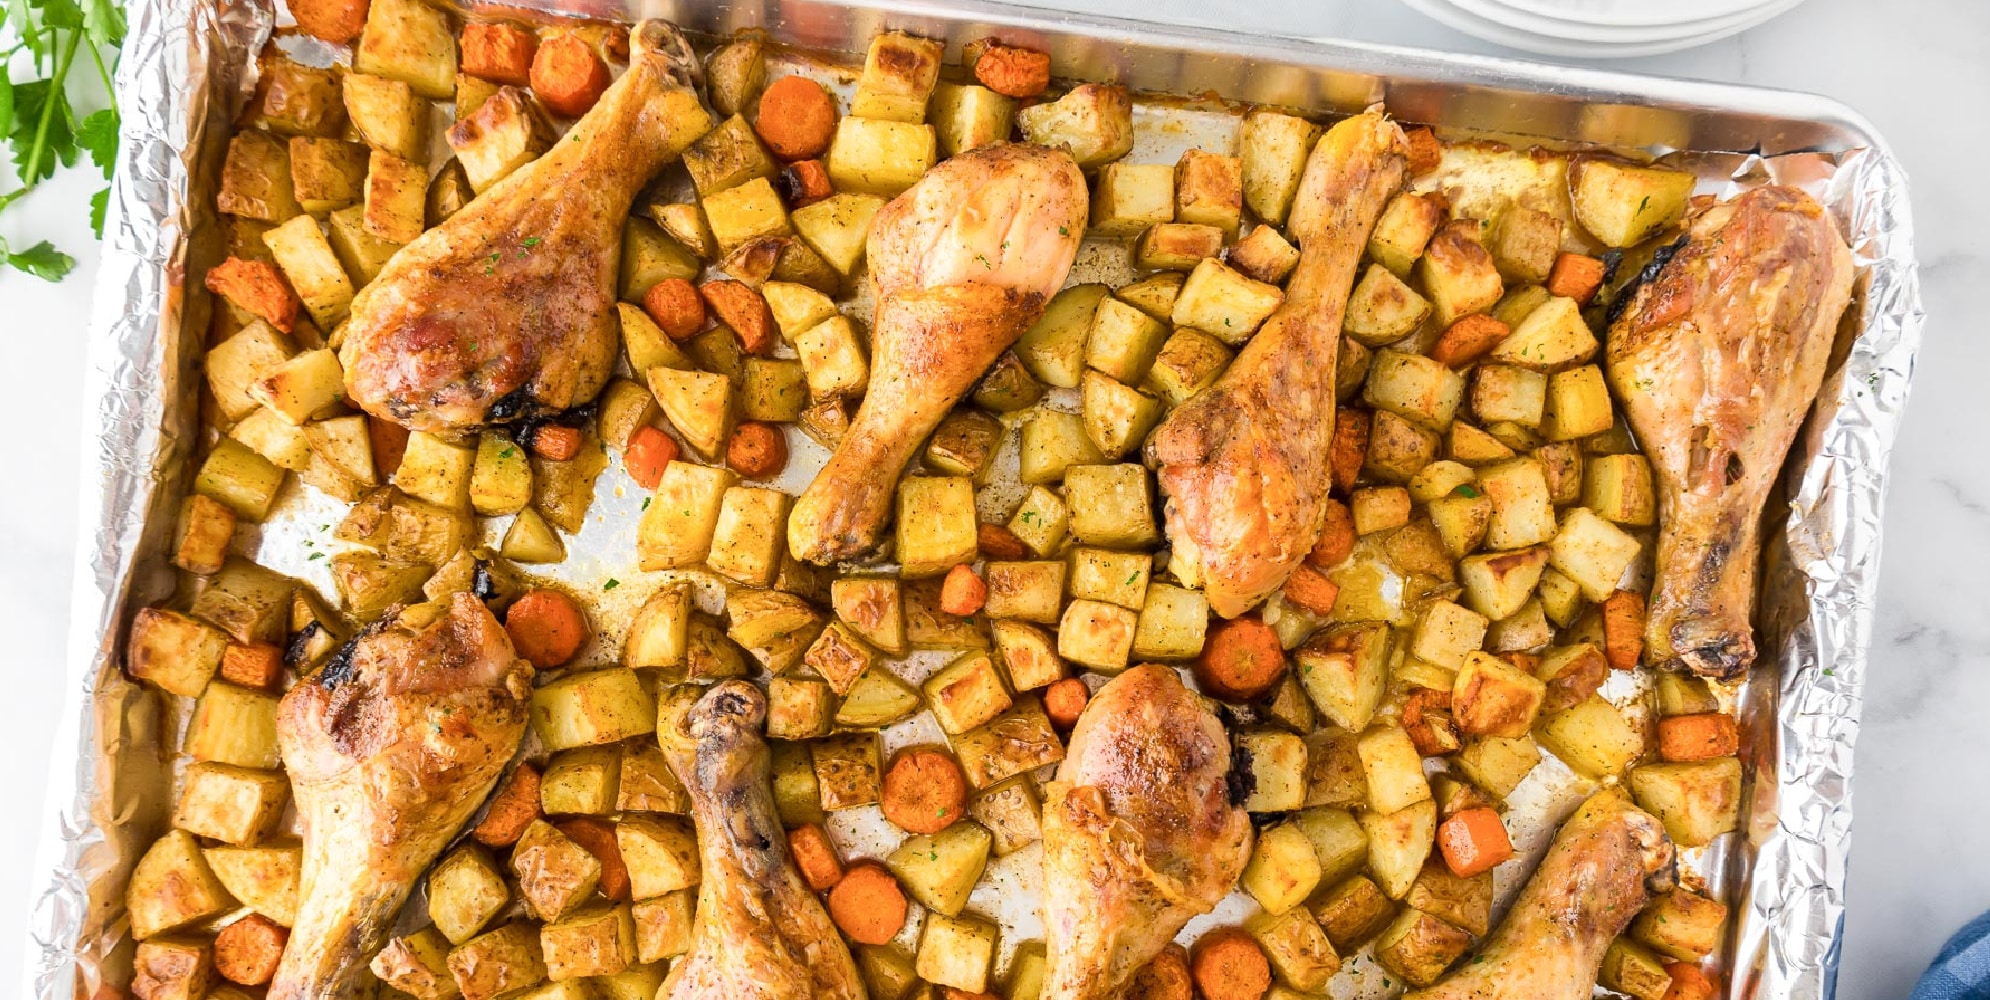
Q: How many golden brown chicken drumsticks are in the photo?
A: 8